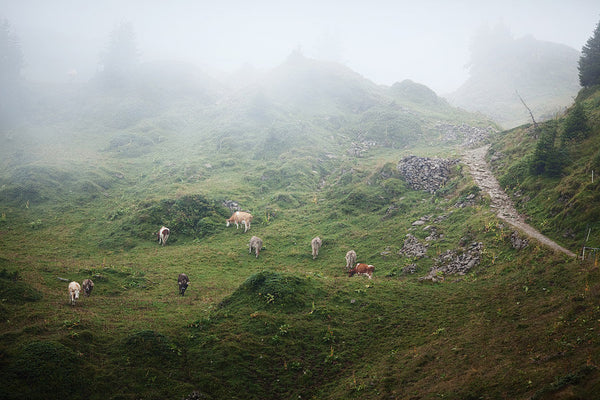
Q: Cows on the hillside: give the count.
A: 9